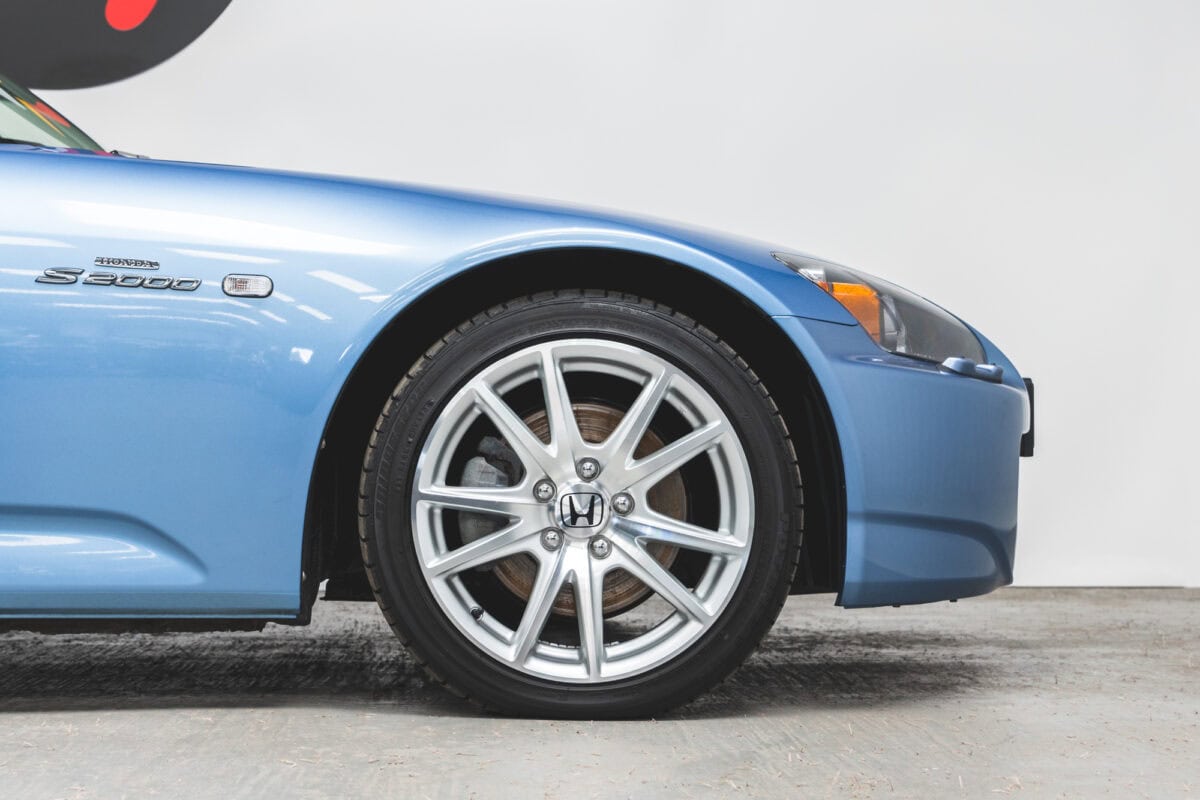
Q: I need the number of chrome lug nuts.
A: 5